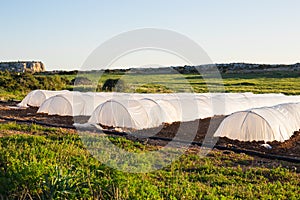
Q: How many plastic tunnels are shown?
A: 4